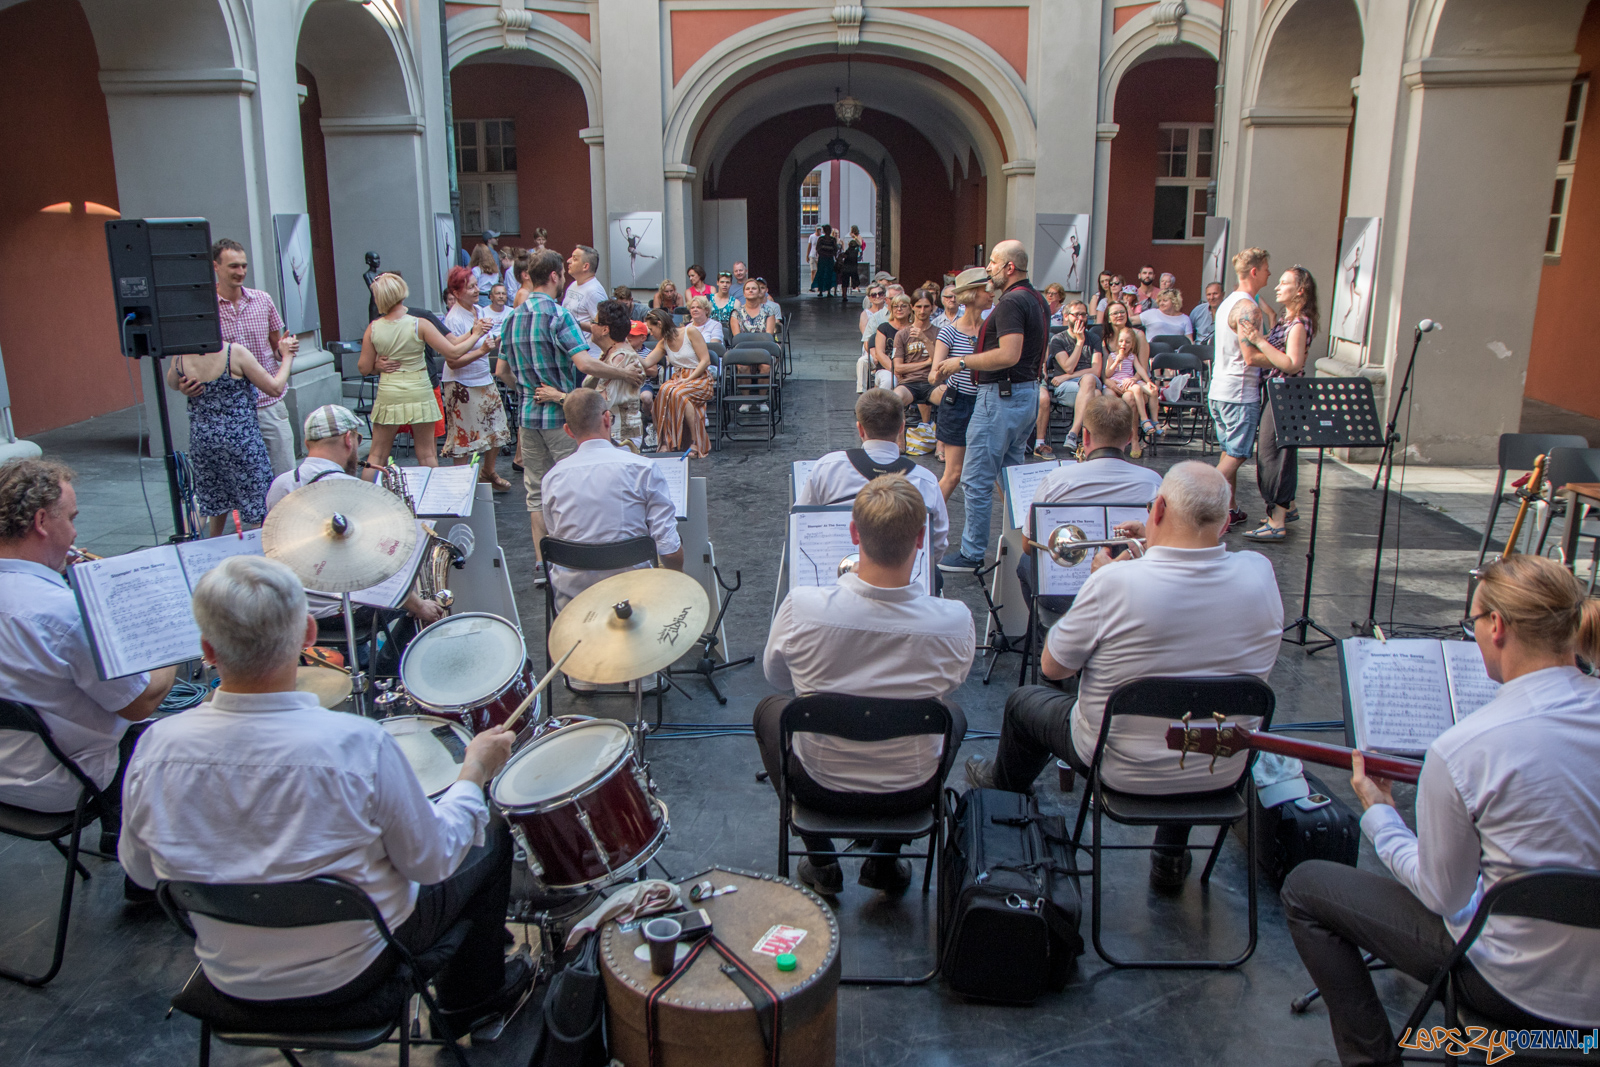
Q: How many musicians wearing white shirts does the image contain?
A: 9